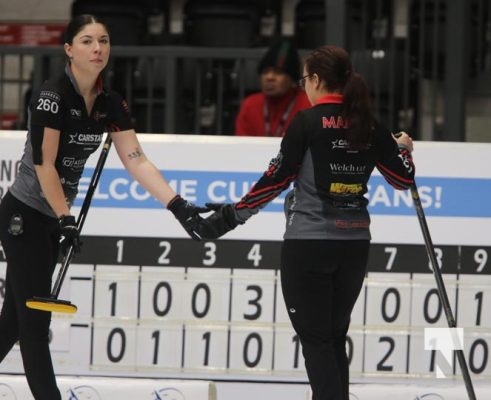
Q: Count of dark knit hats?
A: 1